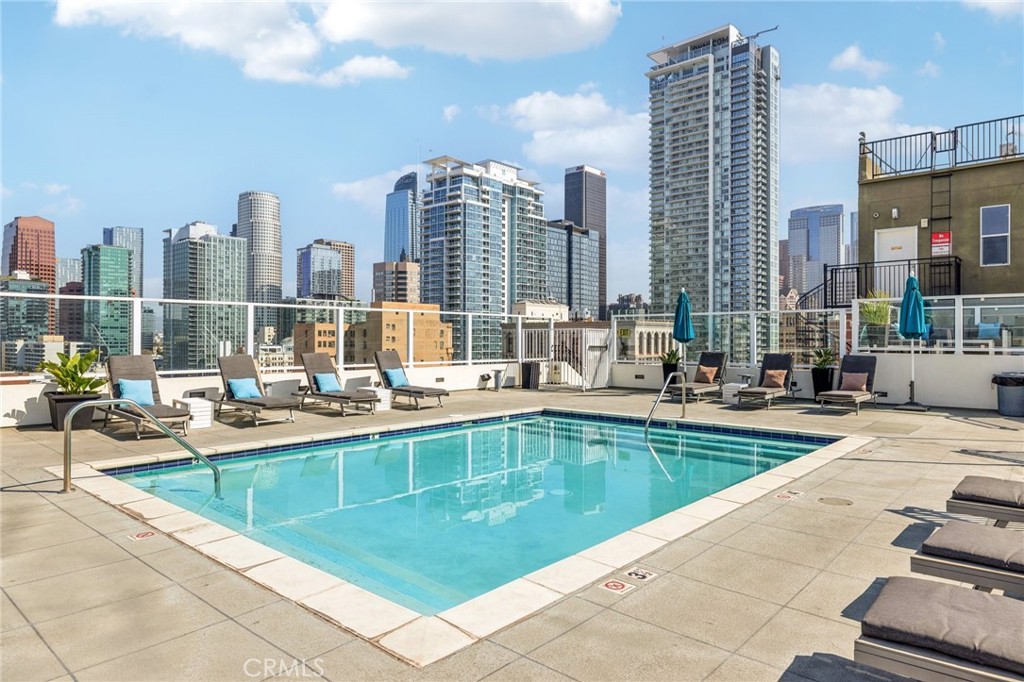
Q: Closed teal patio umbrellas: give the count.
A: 2